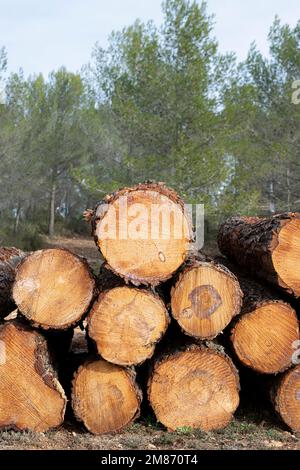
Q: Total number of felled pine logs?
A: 10